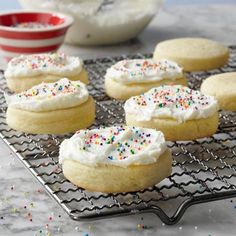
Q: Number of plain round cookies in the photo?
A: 2